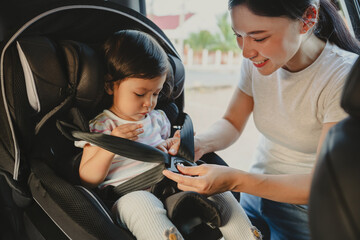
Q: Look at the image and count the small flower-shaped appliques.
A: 2